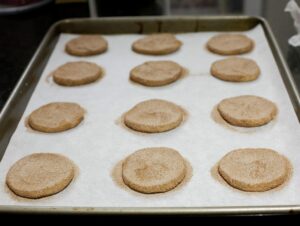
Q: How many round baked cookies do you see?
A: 12